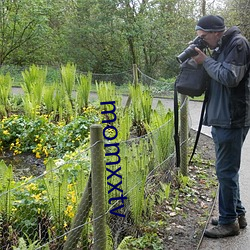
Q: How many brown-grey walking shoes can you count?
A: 2